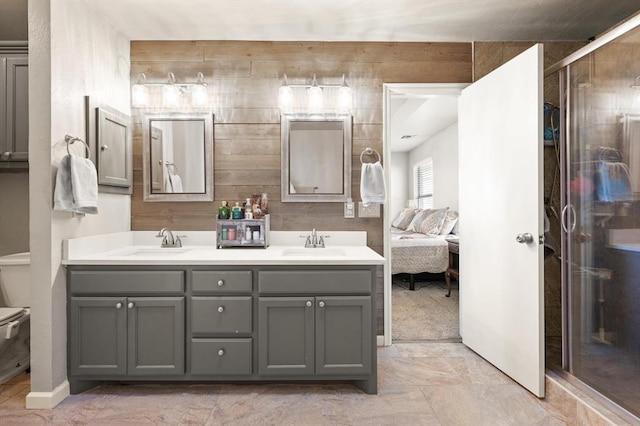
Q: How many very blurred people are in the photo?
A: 0